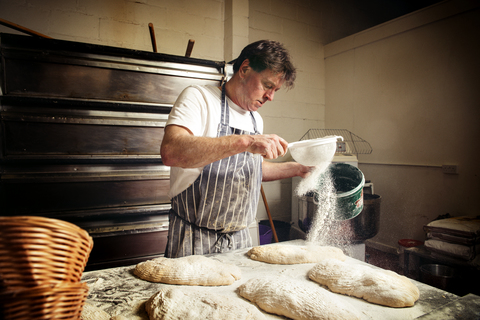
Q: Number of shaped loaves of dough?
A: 5